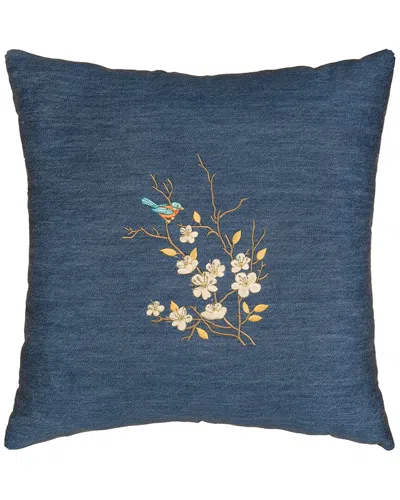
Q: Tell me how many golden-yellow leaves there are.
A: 10